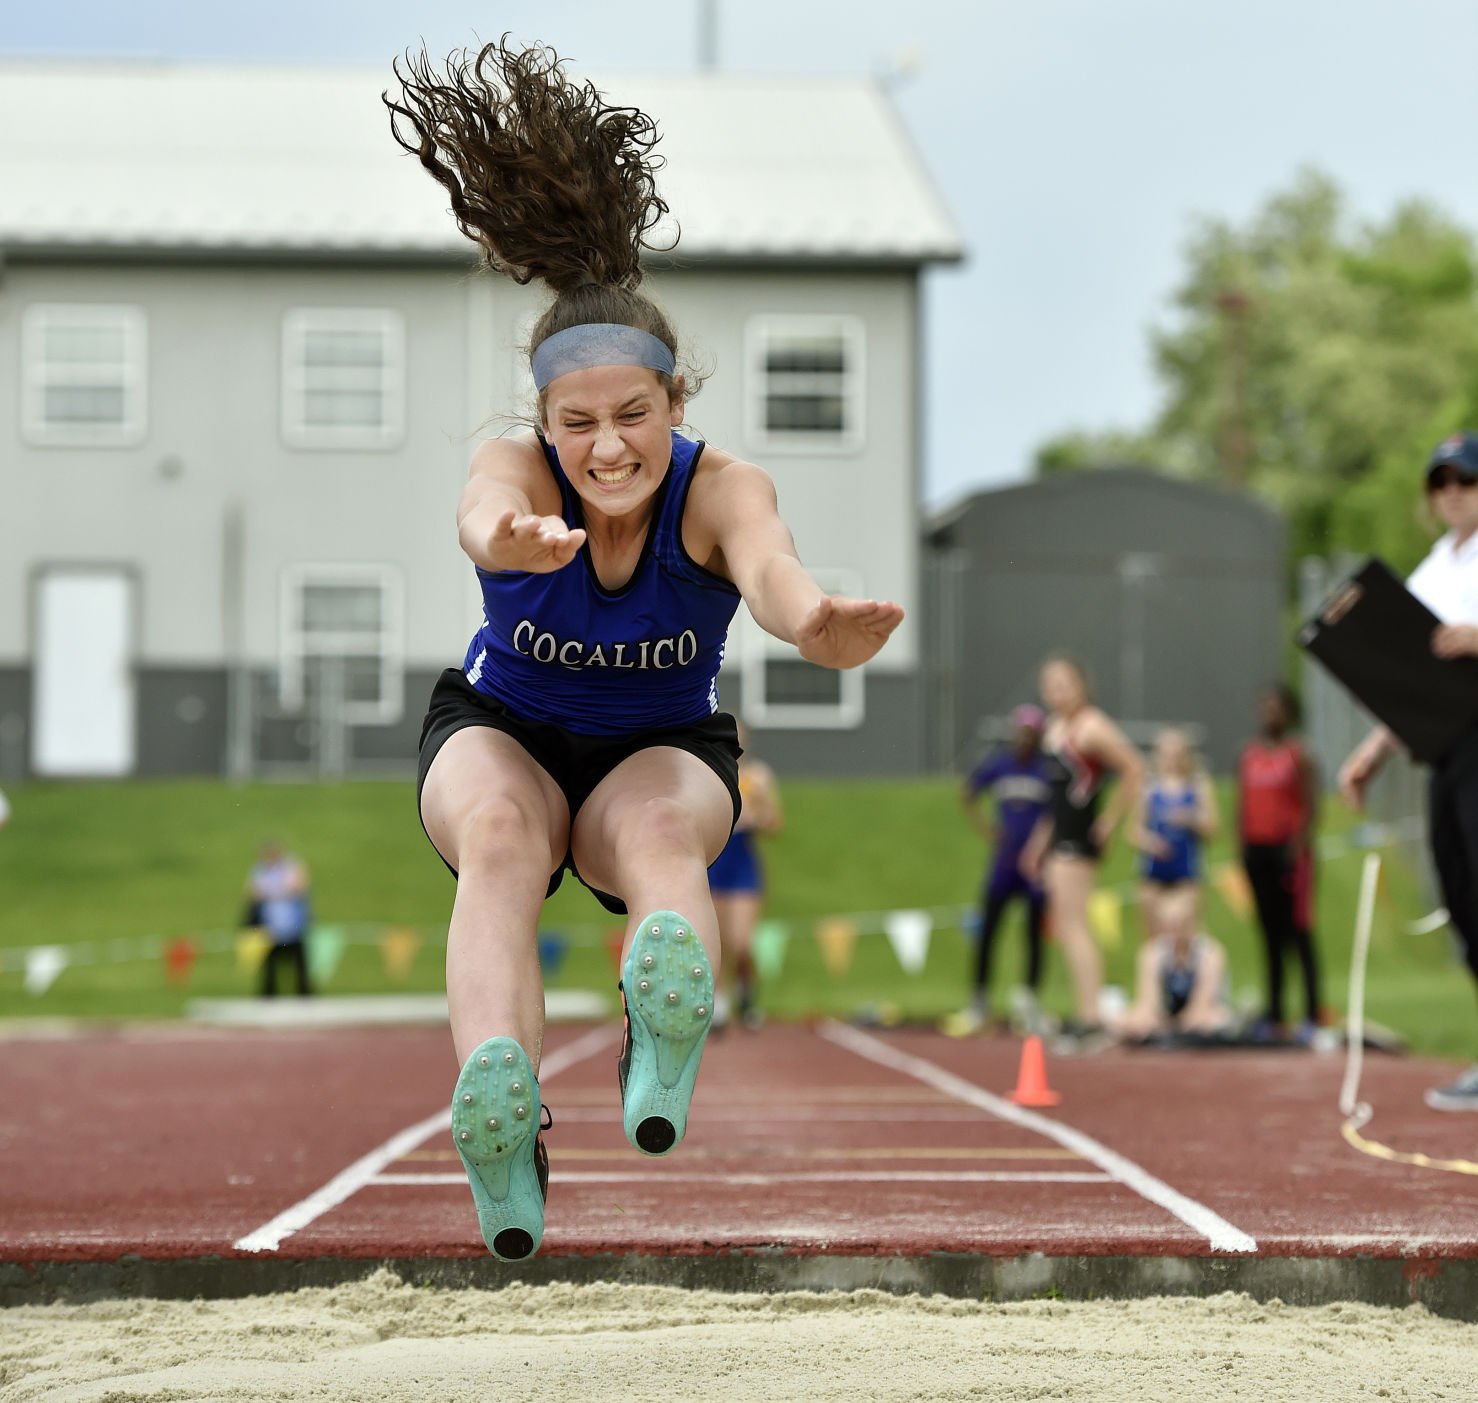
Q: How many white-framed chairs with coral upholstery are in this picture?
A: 0